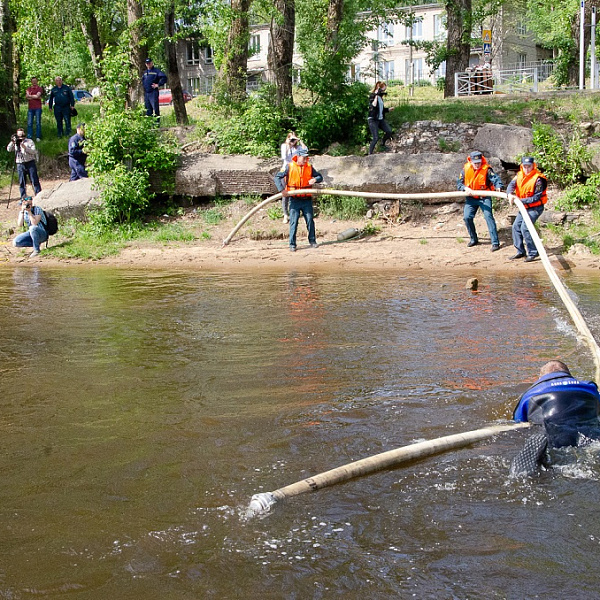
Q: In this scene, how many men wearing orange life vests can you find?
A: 3